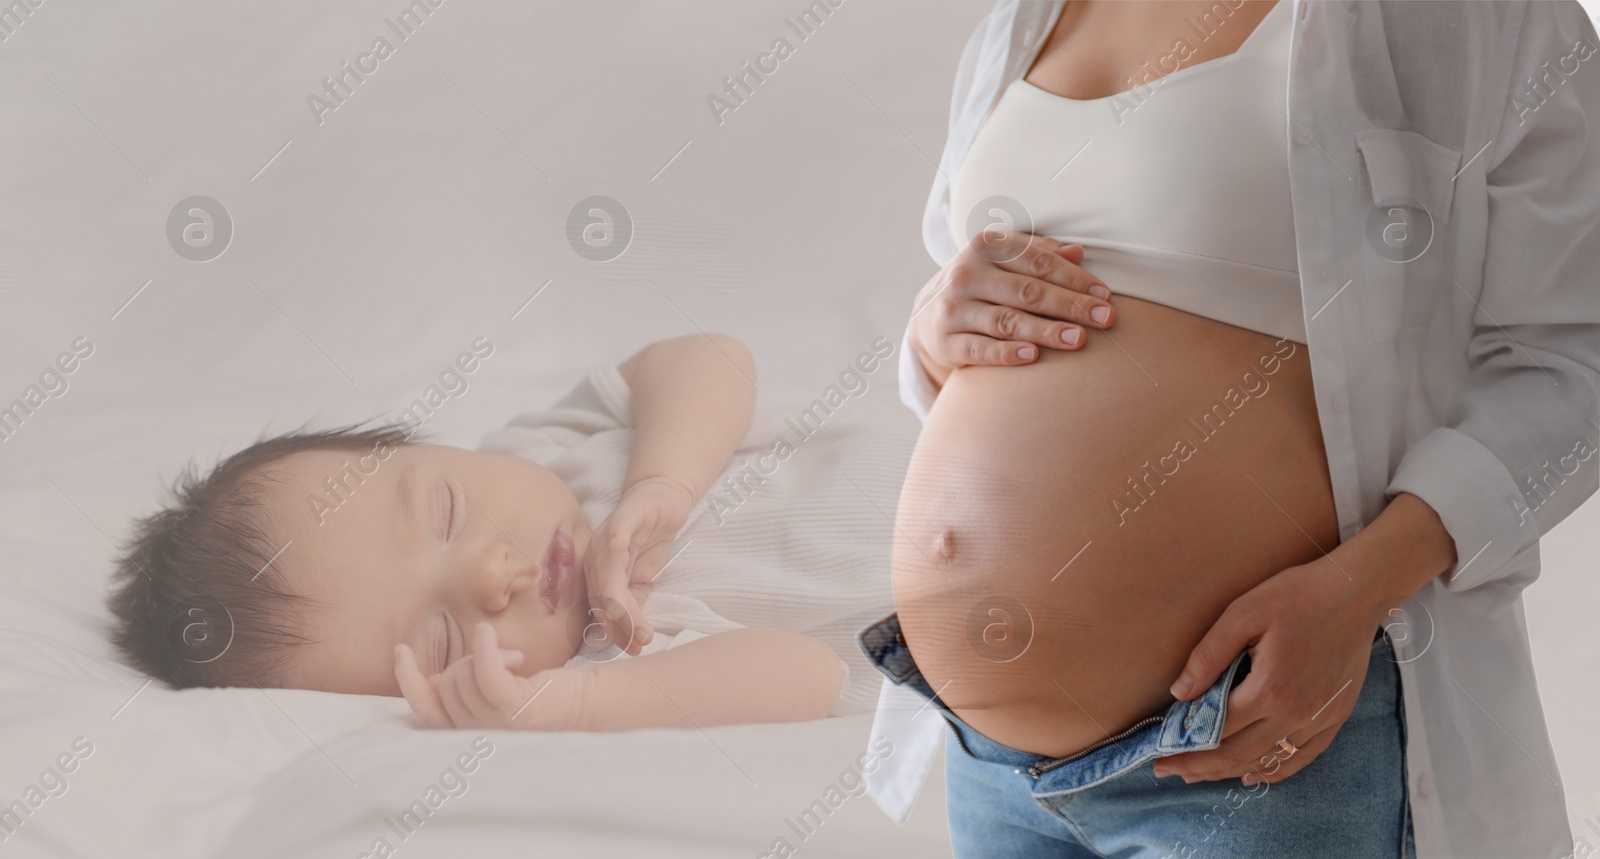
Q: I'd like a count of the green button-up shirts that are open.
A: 0